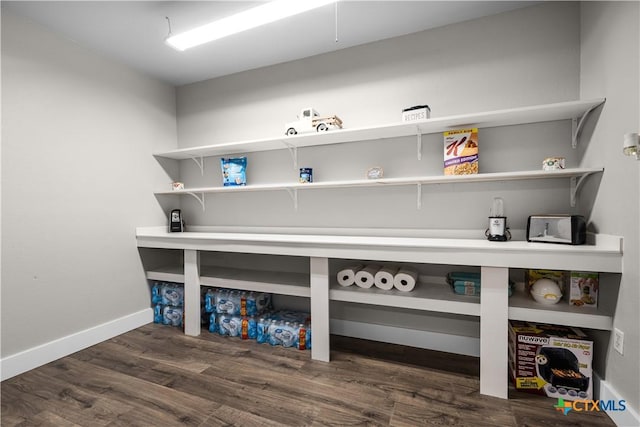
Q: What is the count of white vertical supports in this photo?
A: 3